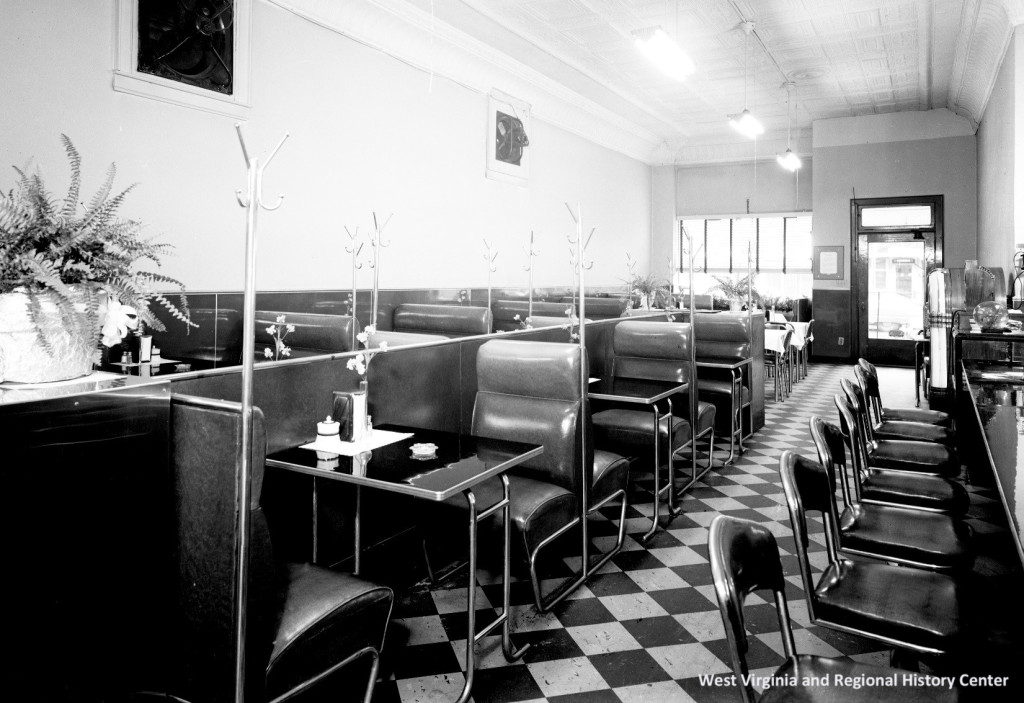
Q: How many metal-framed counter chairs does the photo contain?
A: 7